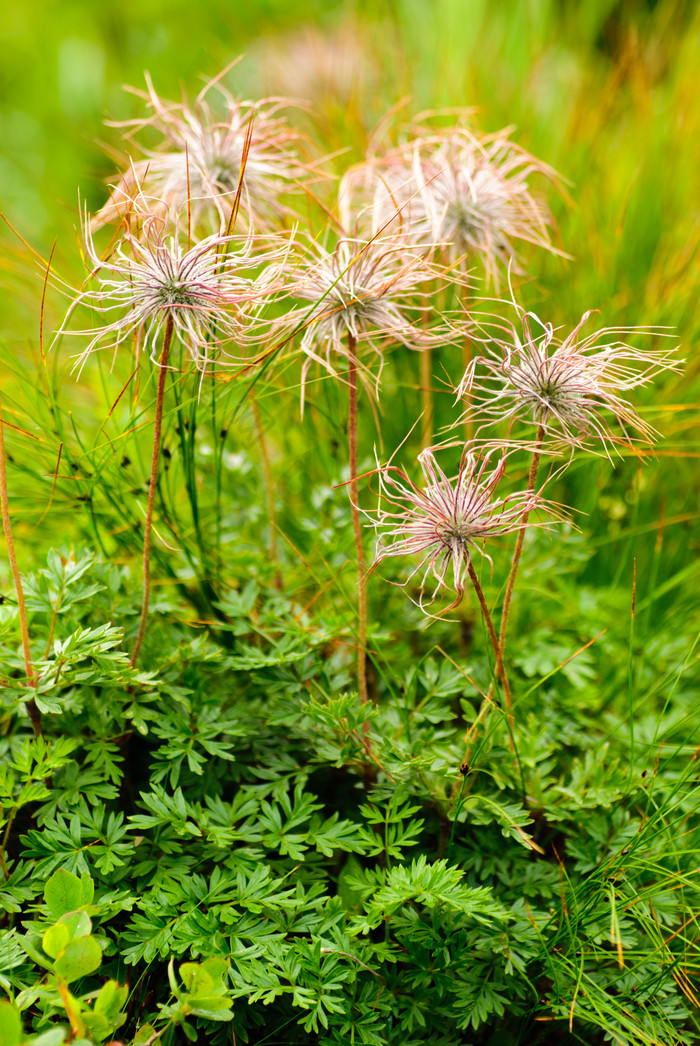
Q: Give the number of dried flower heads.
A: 6